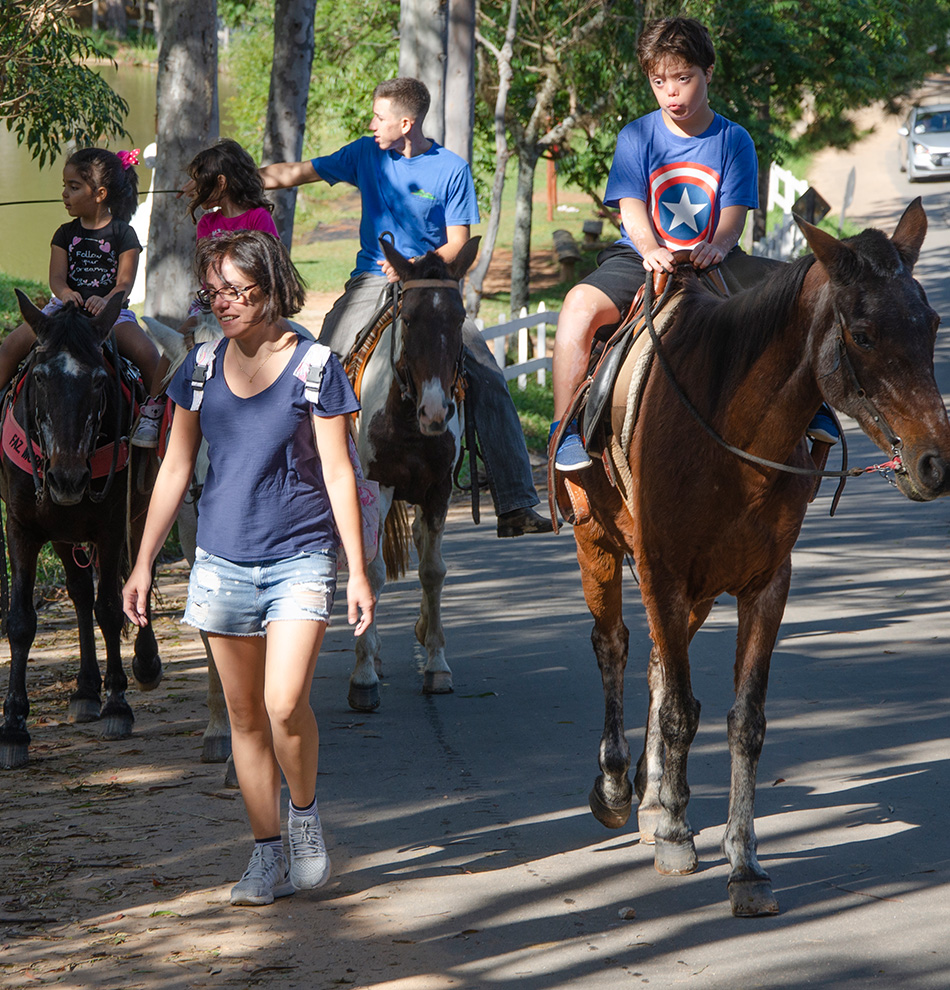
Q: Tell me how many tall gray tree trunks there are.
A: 4